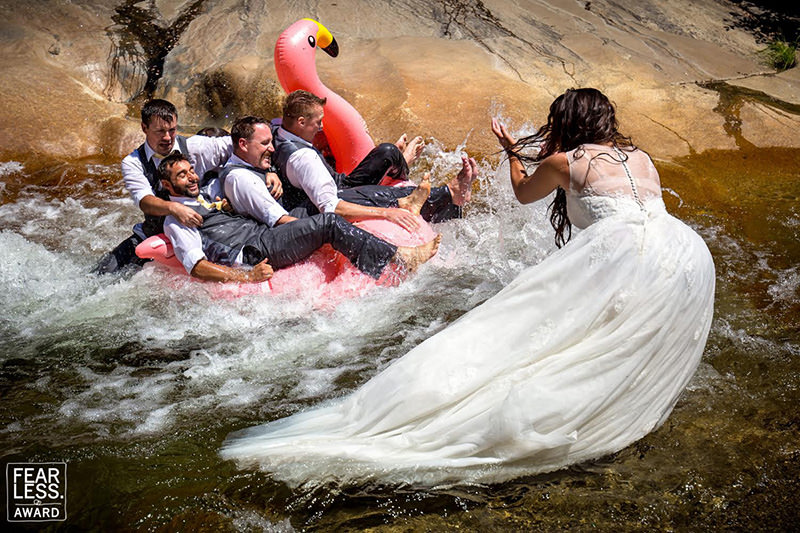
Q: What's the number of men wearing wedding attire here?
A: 4